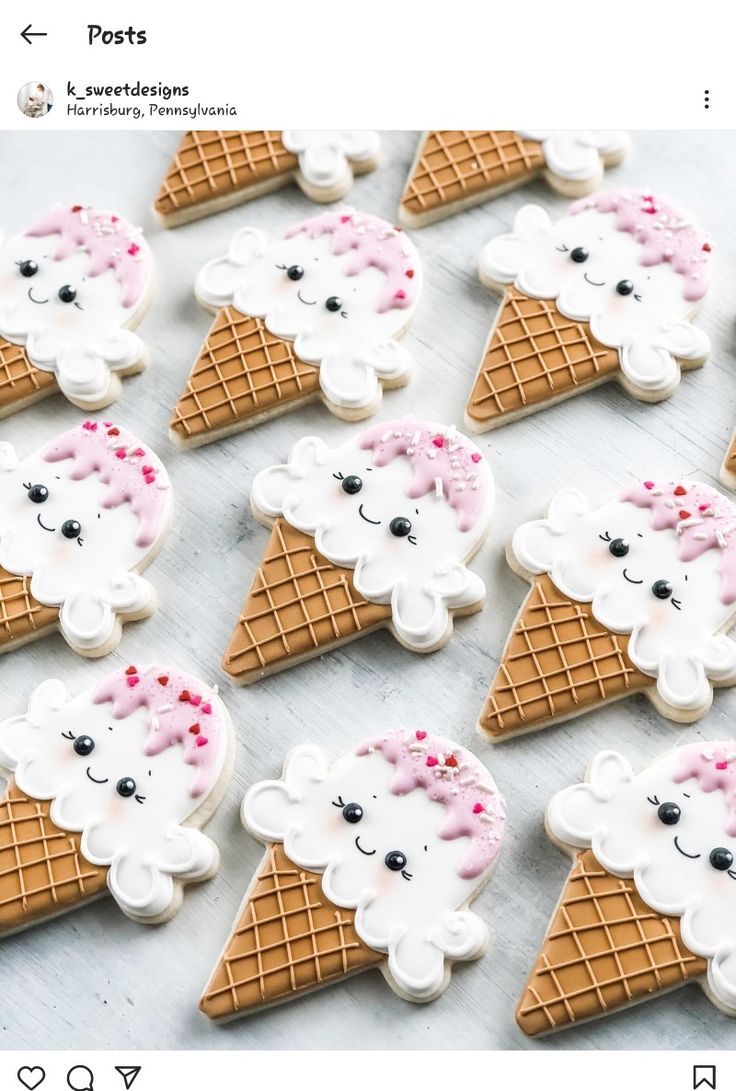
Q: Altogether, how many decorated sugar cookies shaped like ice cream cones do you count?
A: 12